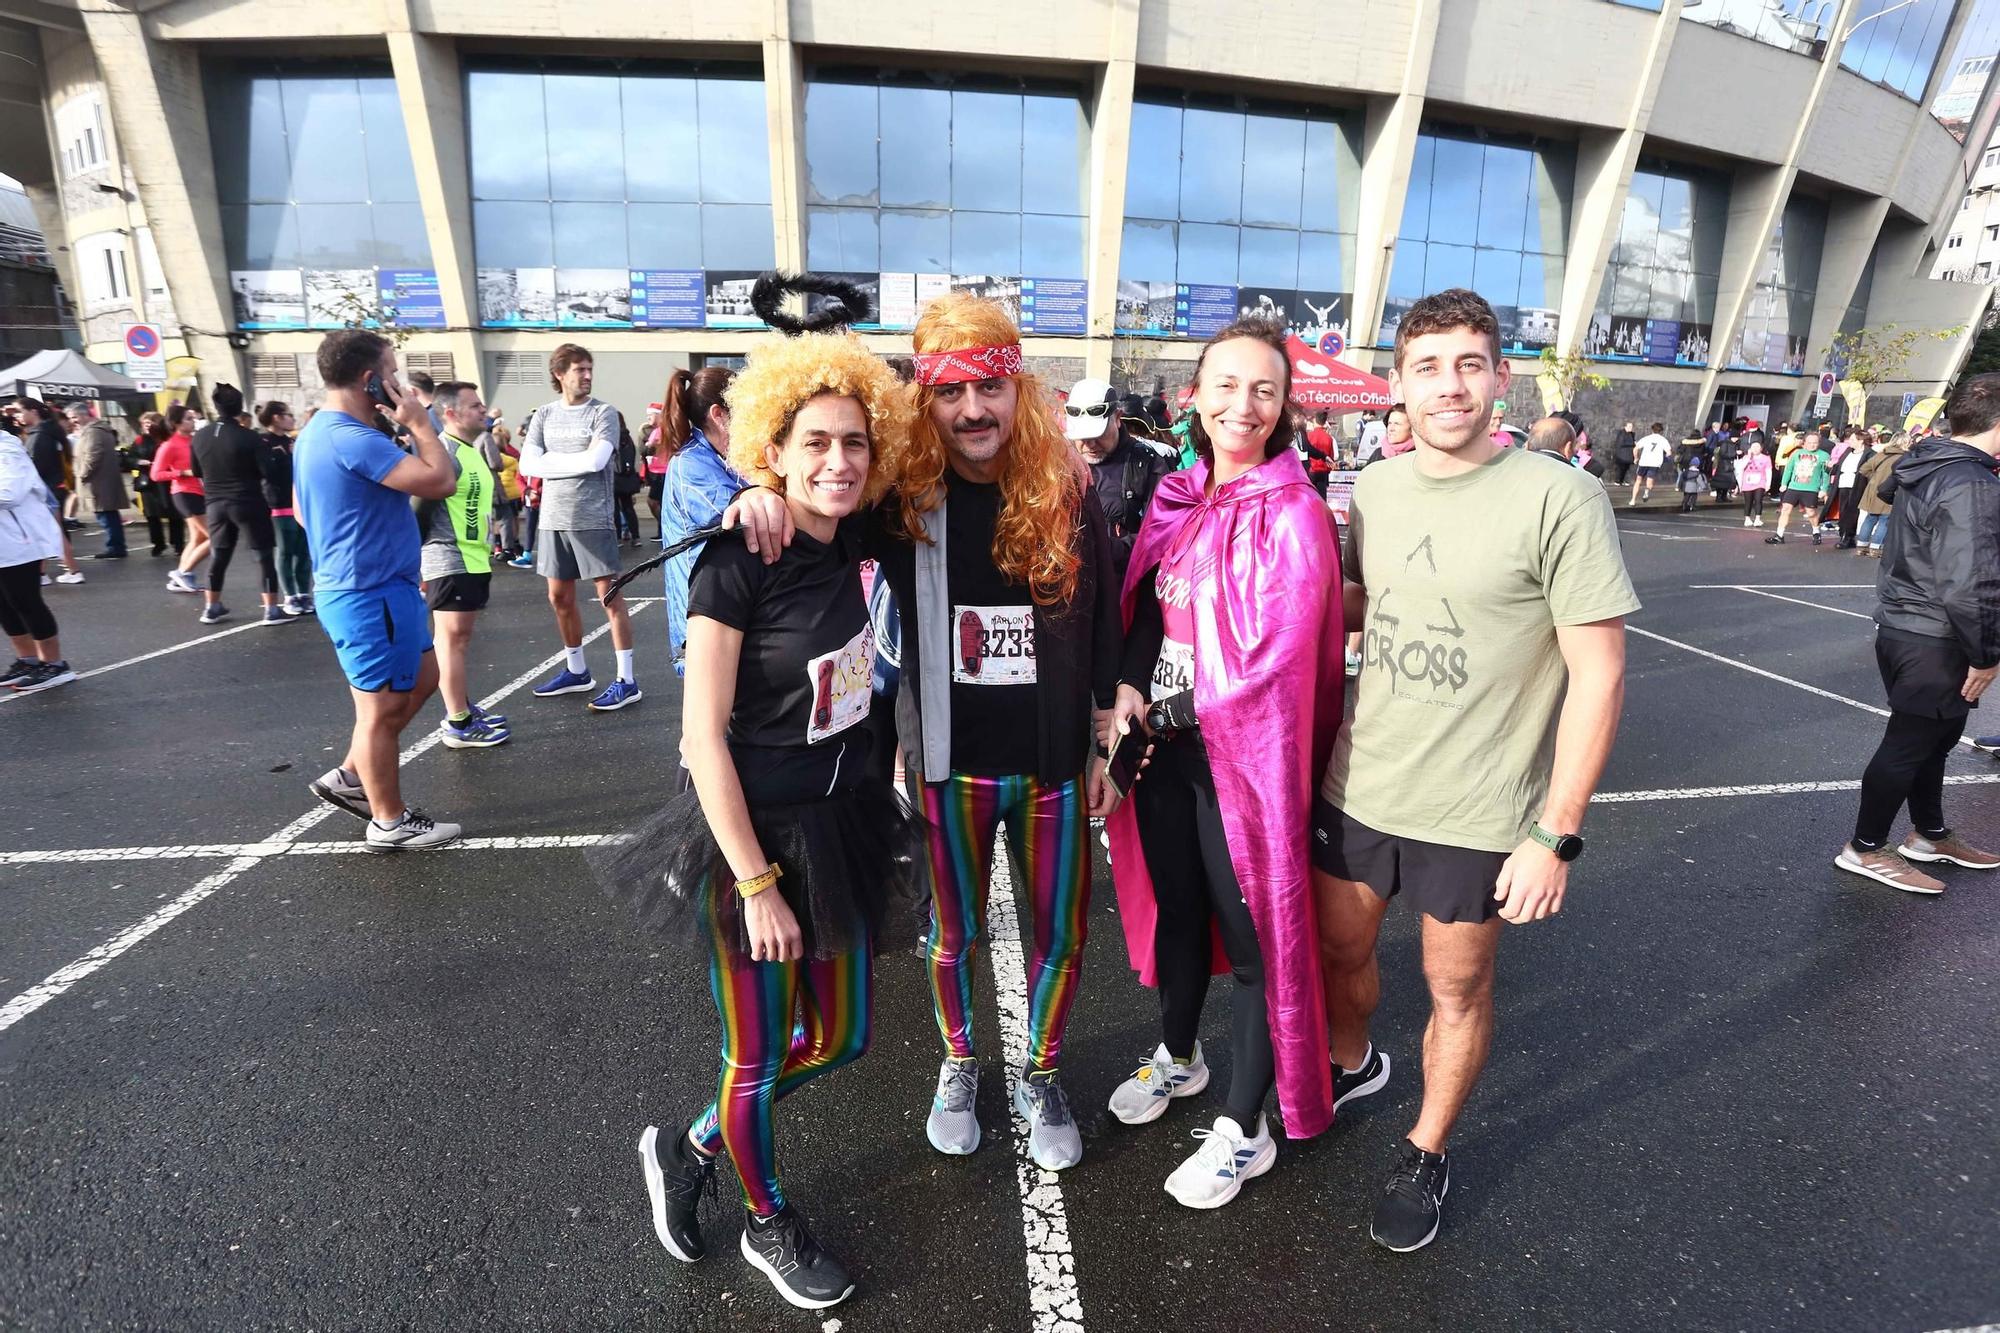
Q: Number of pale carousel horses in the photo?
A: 0